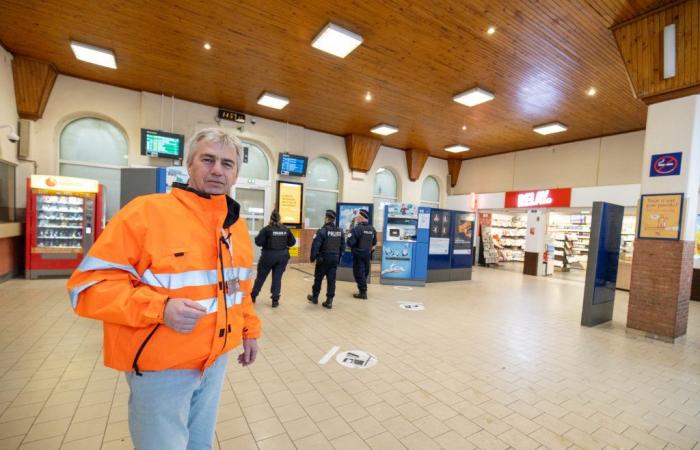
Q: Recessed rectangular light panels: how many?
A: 7